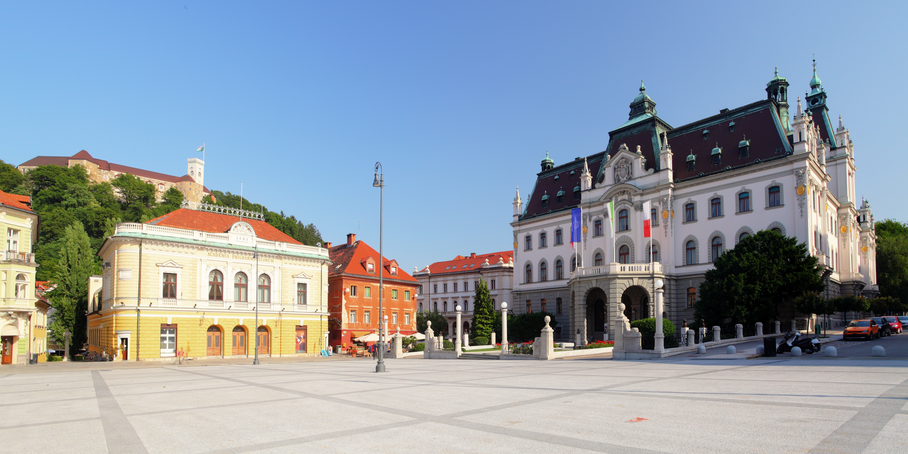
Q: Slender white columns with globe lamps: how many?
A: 4